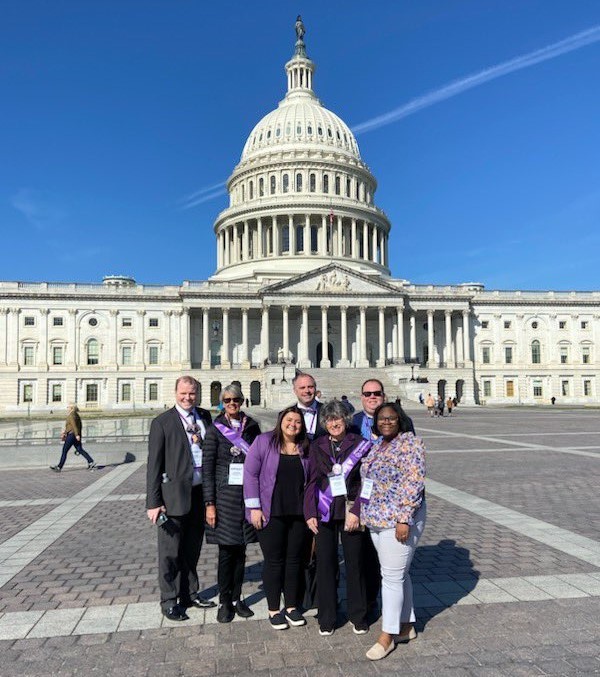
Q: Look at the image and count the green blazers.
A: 0